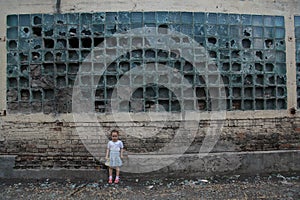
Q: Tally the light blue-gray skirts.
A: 1